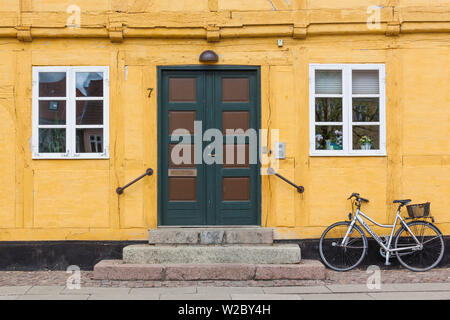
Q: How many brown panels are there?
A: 8